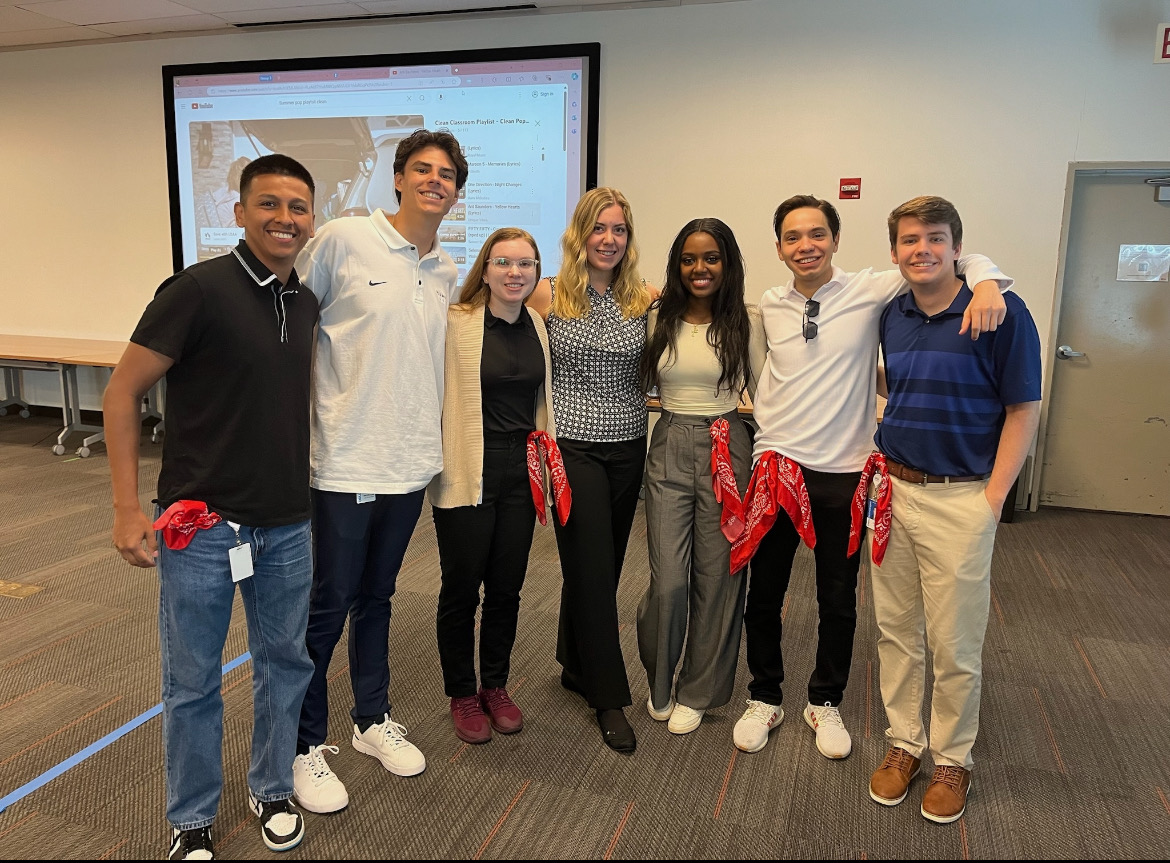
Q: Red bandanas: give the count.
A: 5